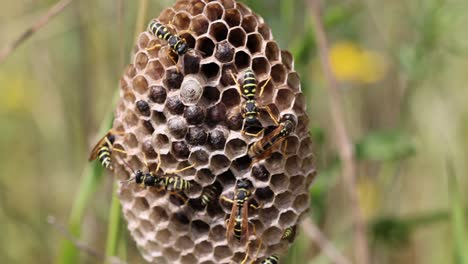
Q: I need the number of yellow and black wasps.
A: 9